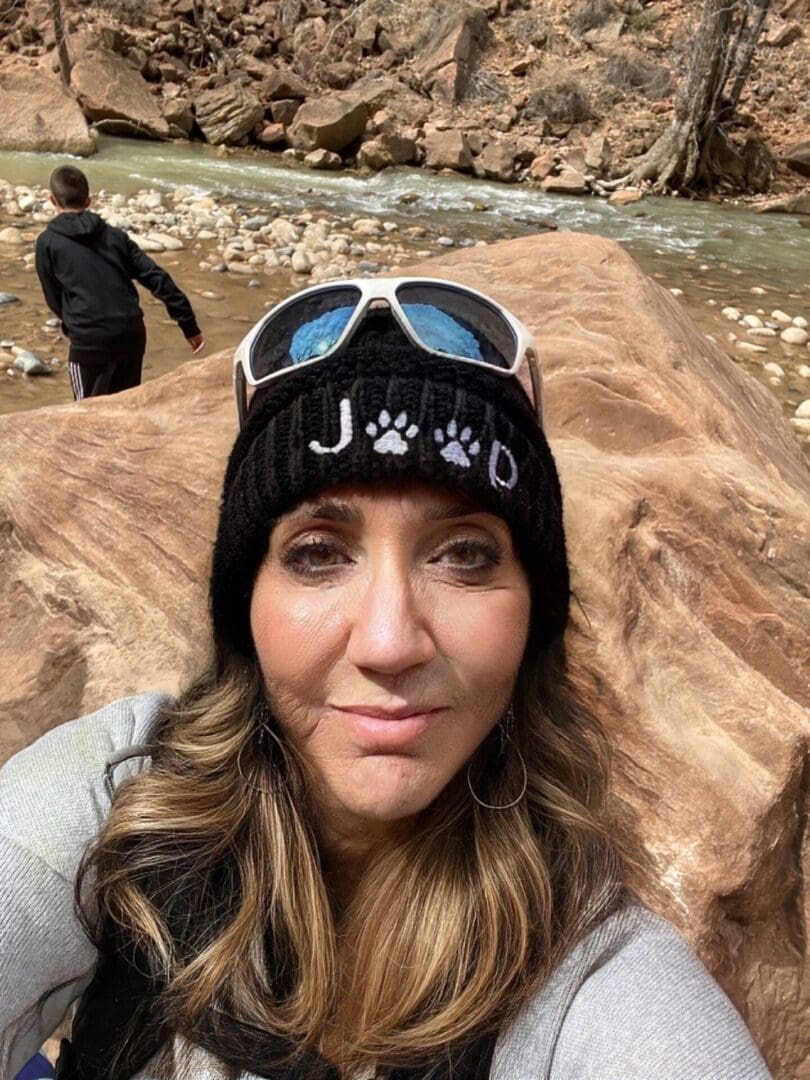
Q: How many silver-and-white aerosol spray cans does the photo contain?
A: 0